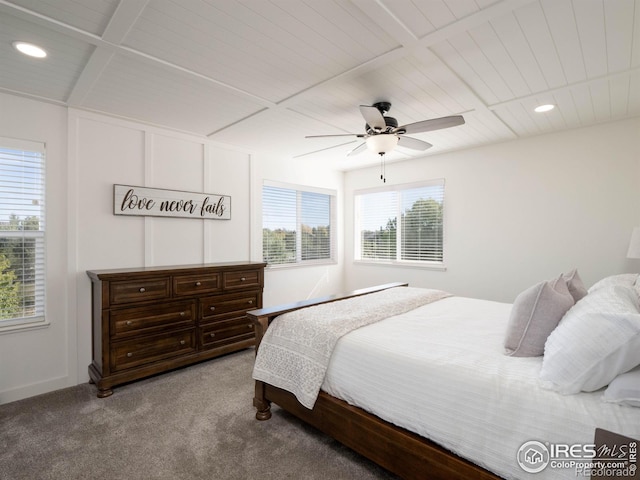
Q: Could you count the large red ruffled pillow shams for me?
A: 0